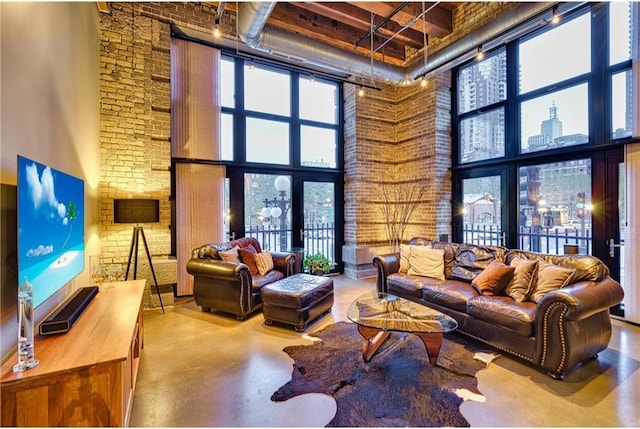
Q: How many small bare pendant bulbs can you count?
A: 7